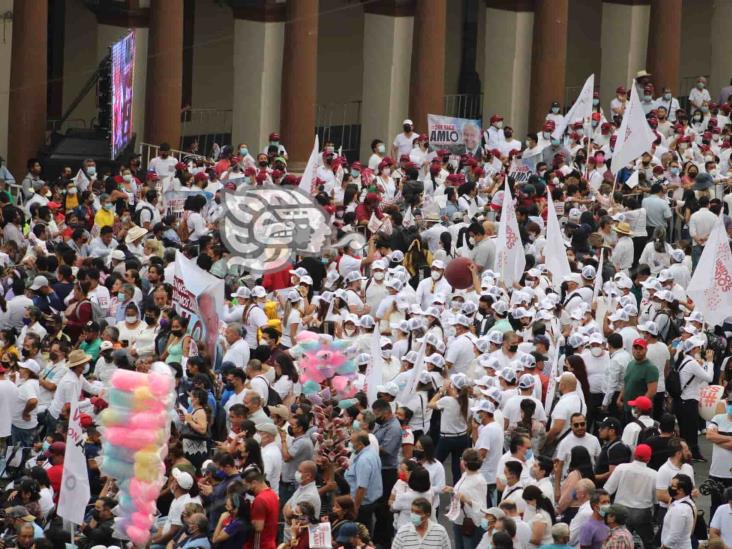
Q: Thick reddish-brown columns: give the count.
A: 6